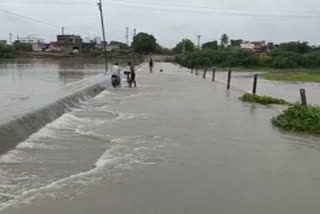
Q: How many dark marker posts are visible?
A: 7